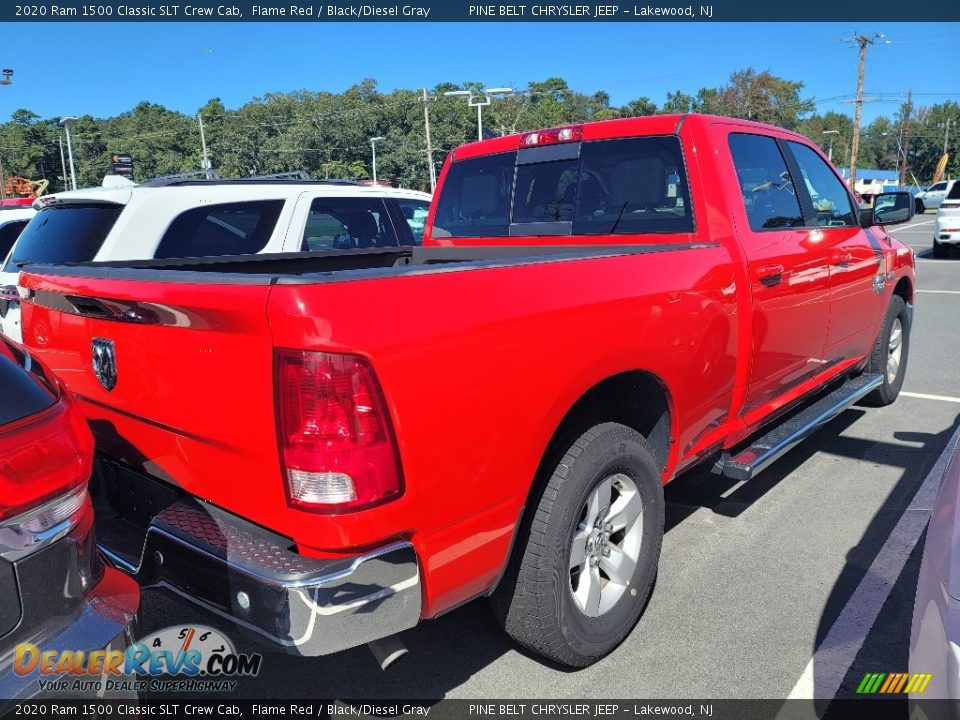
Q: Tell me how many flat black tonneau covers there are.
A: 0